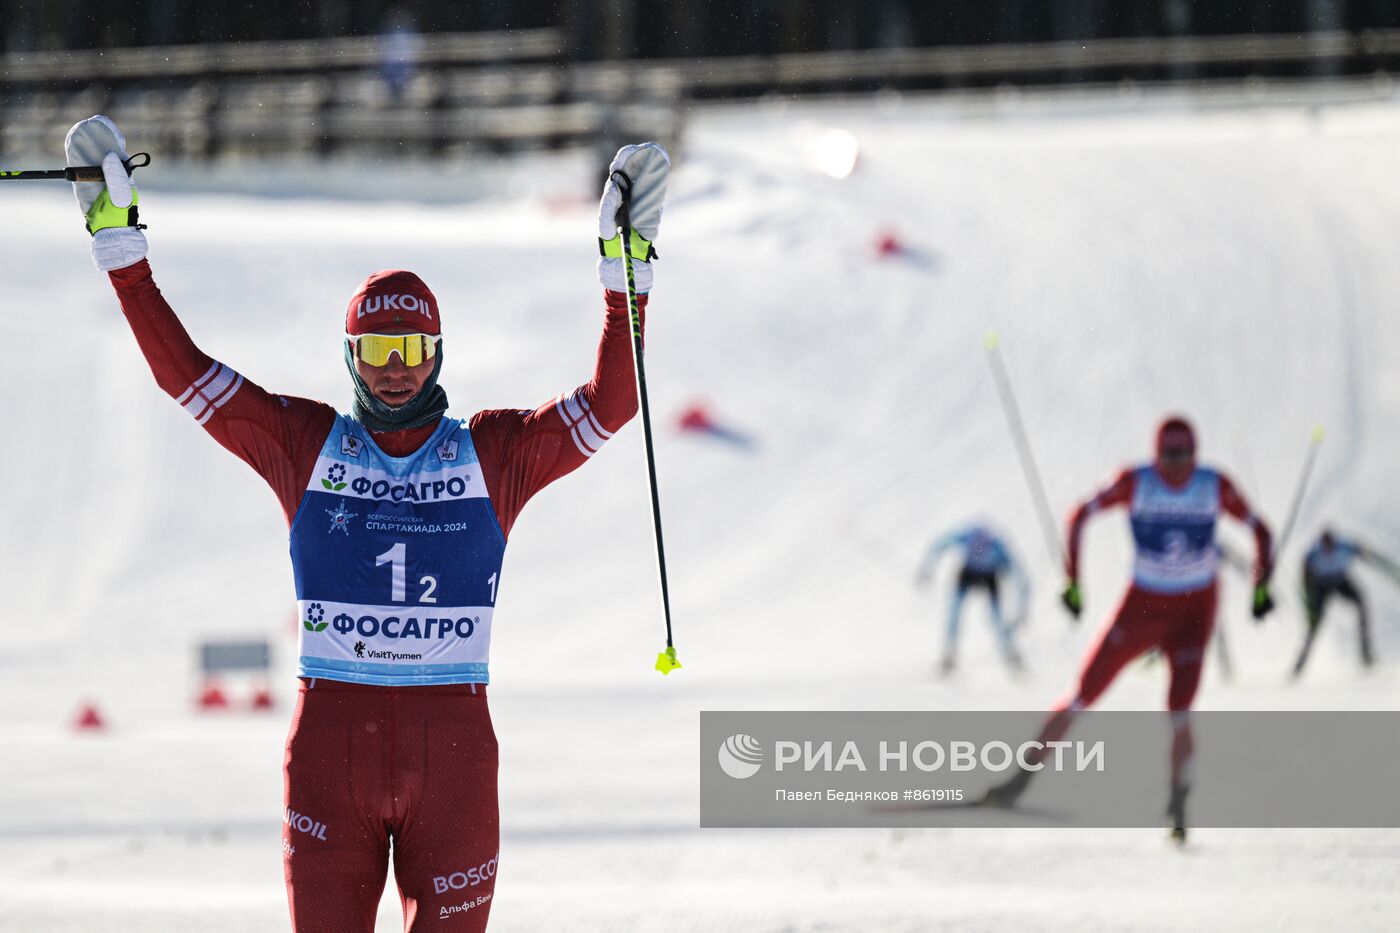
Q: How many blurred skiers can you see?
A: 3